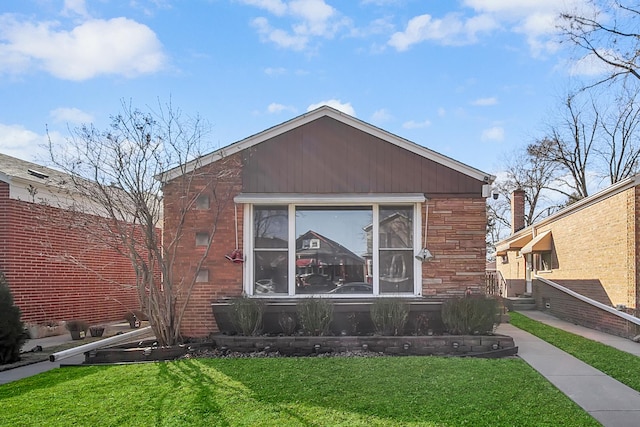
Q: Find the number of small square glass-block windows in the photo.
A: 3